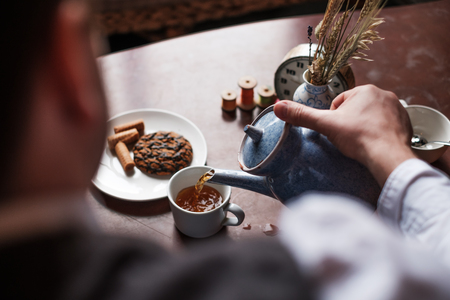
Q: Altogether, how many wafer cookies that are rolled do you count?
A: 3